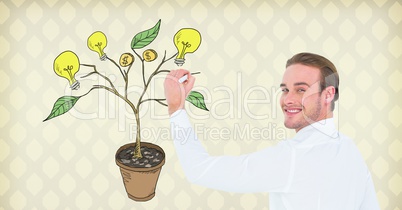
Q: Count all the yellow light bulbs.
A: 3